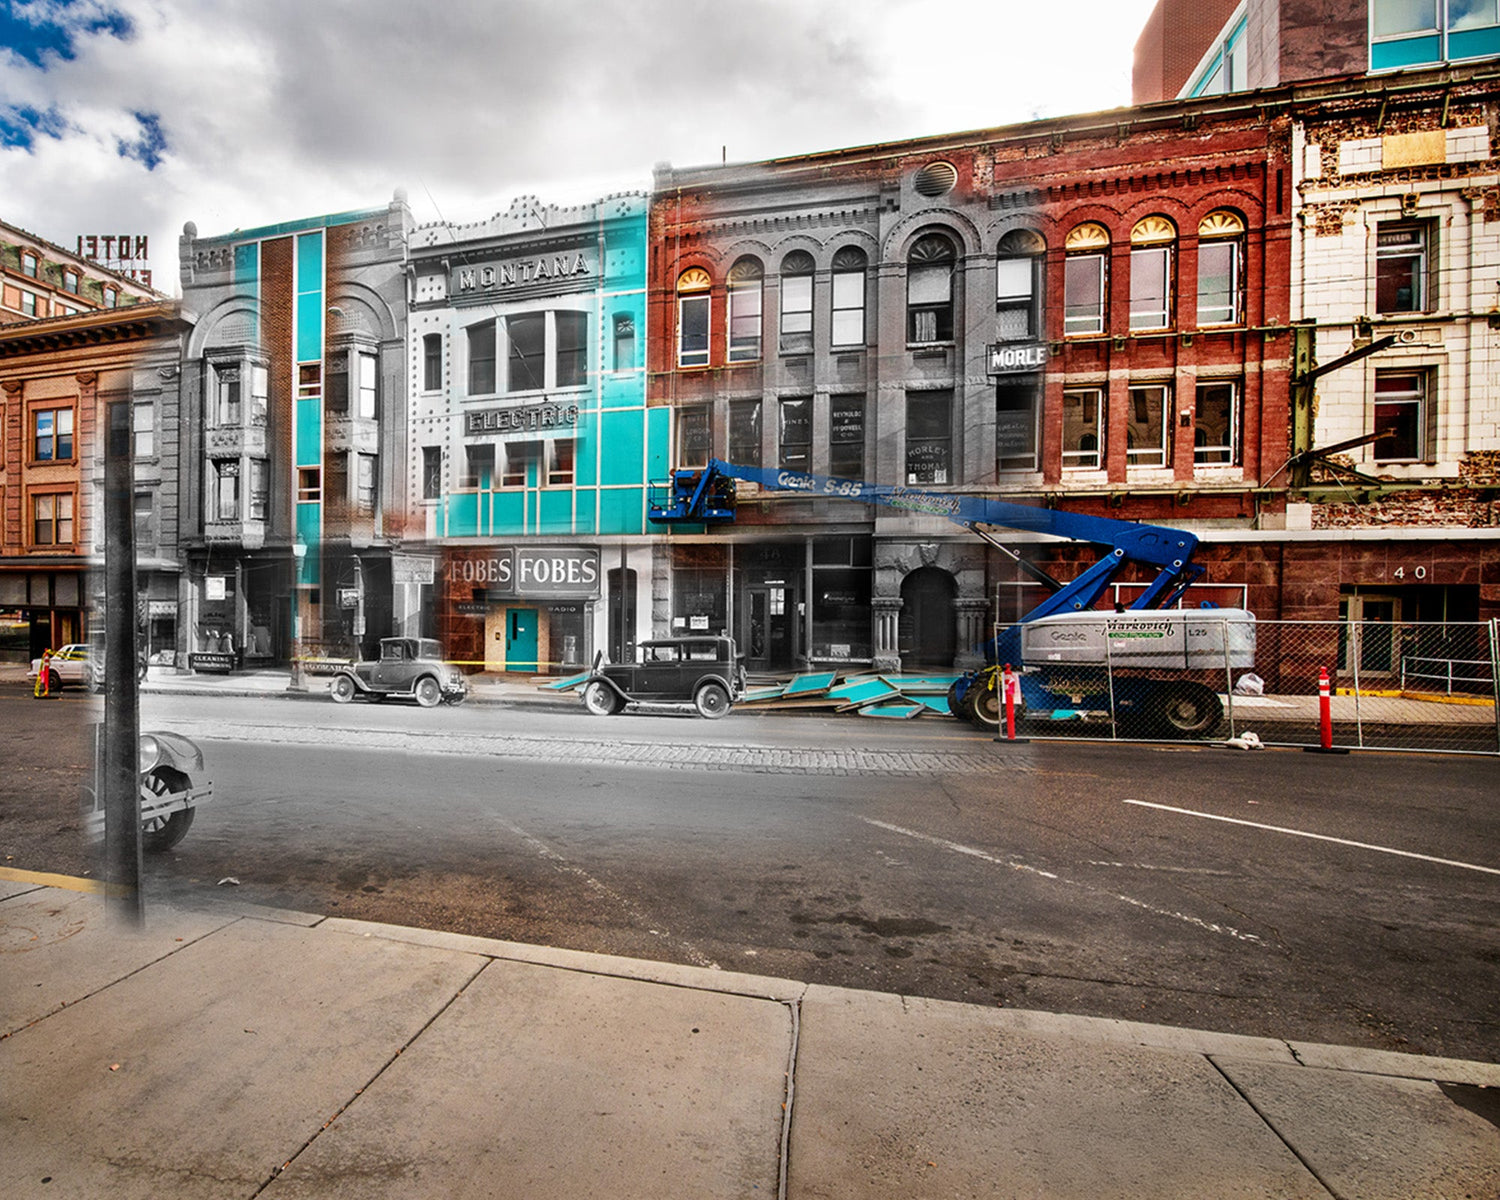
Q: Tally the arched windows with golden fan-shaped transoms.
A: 4